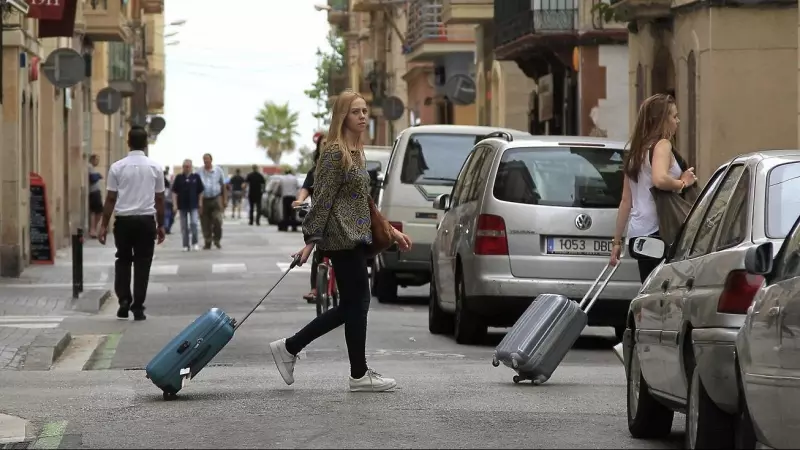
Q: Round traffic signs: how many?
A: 5